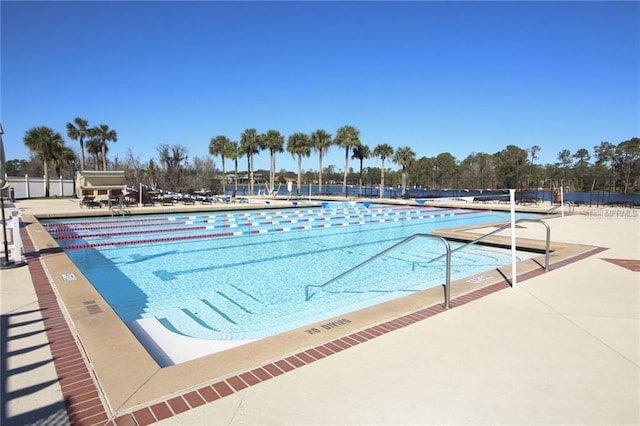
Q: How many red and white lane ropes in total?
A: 4